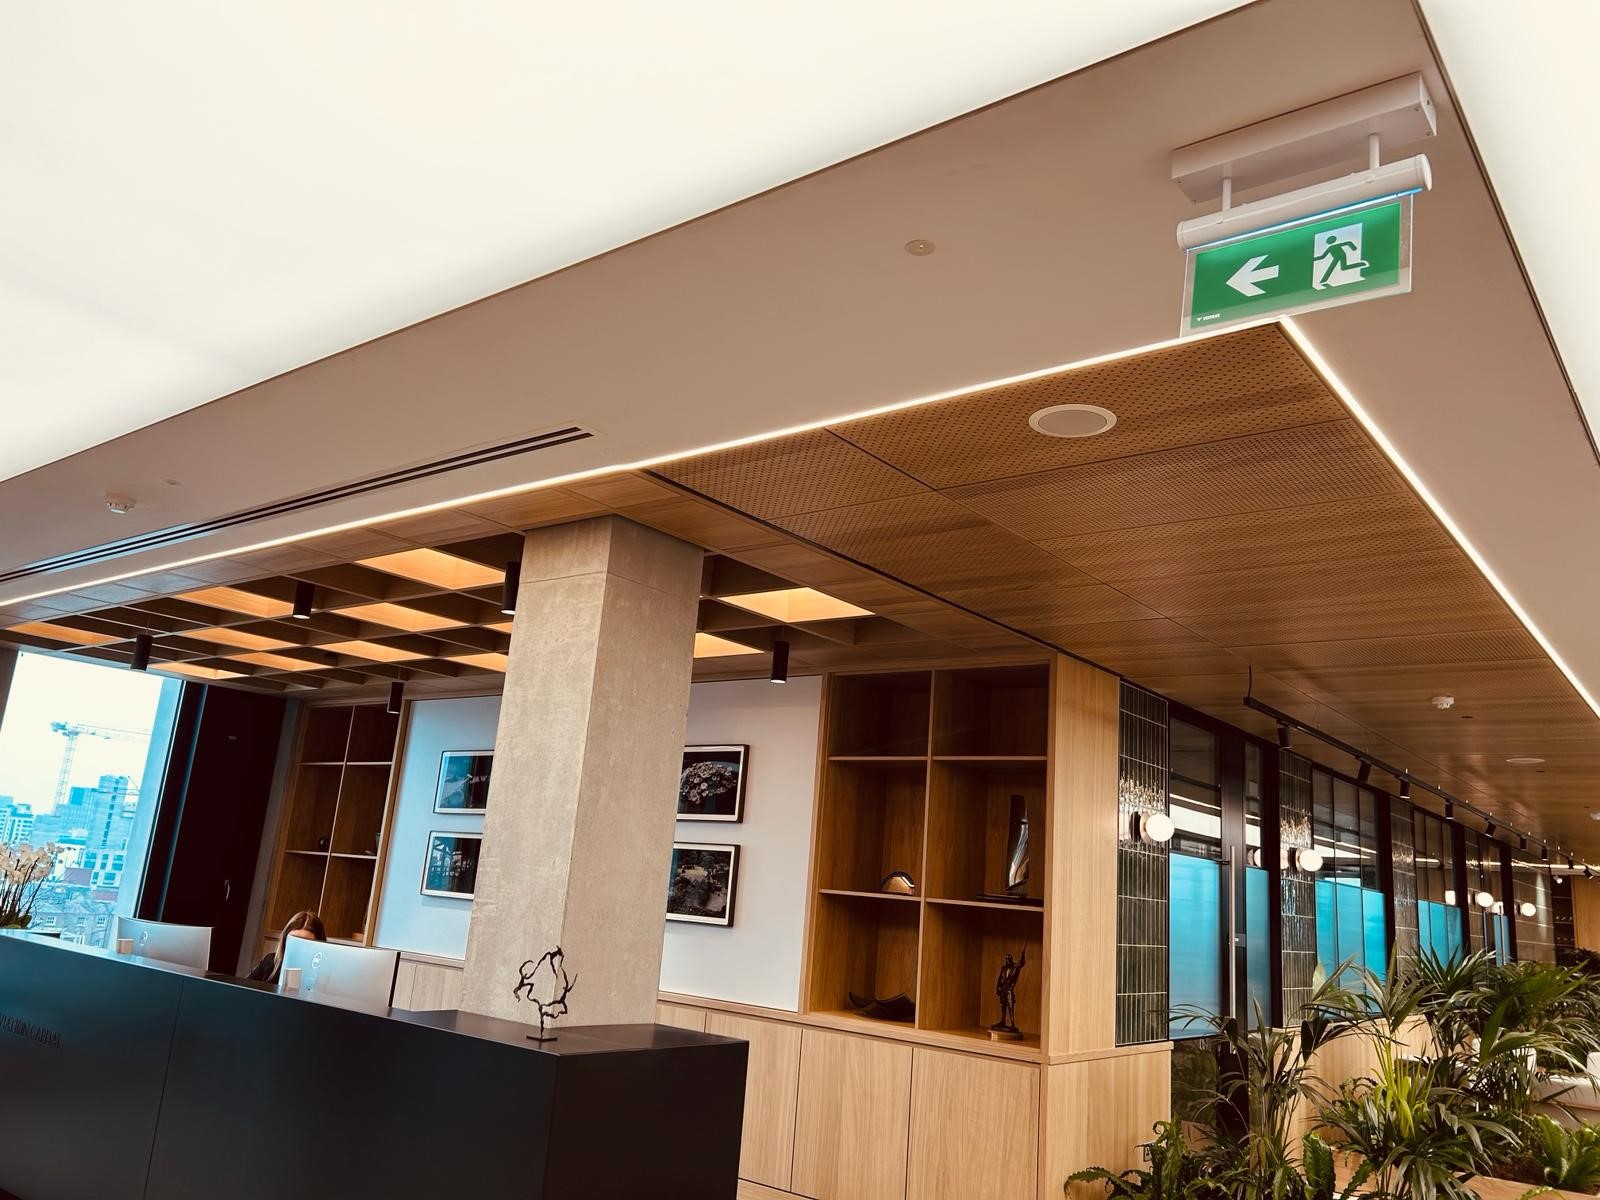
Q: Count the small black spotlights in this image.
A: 14